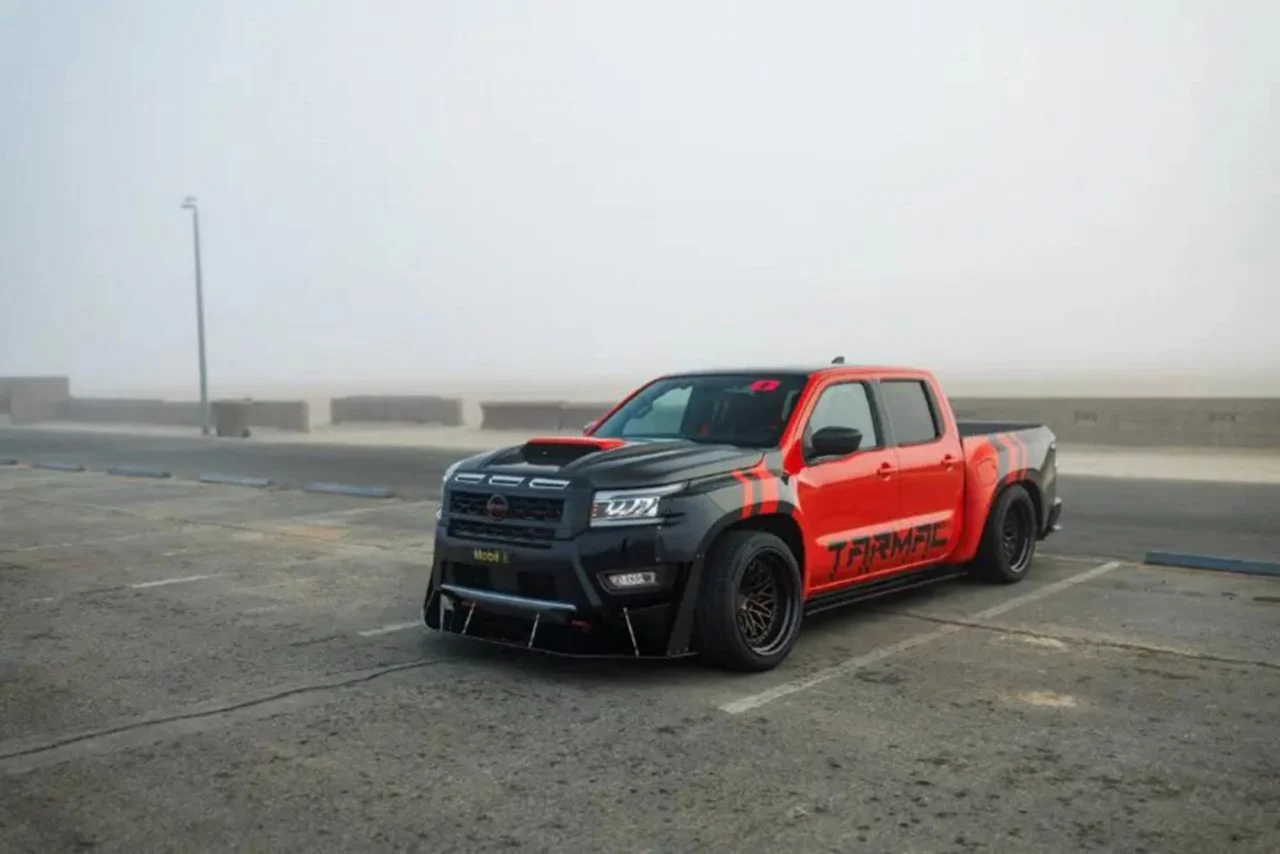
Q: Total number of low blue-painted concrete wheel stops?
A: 6